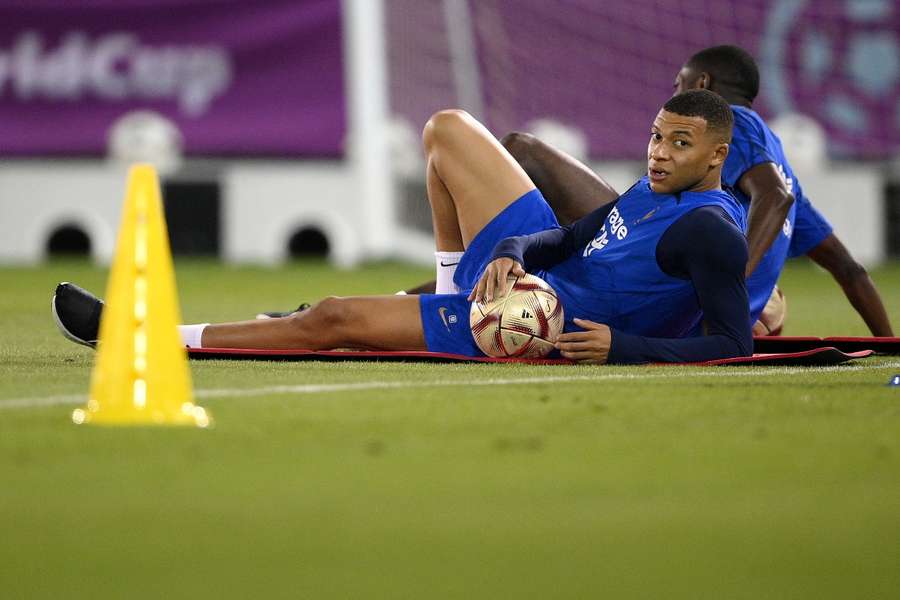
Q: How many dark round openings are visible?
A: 2